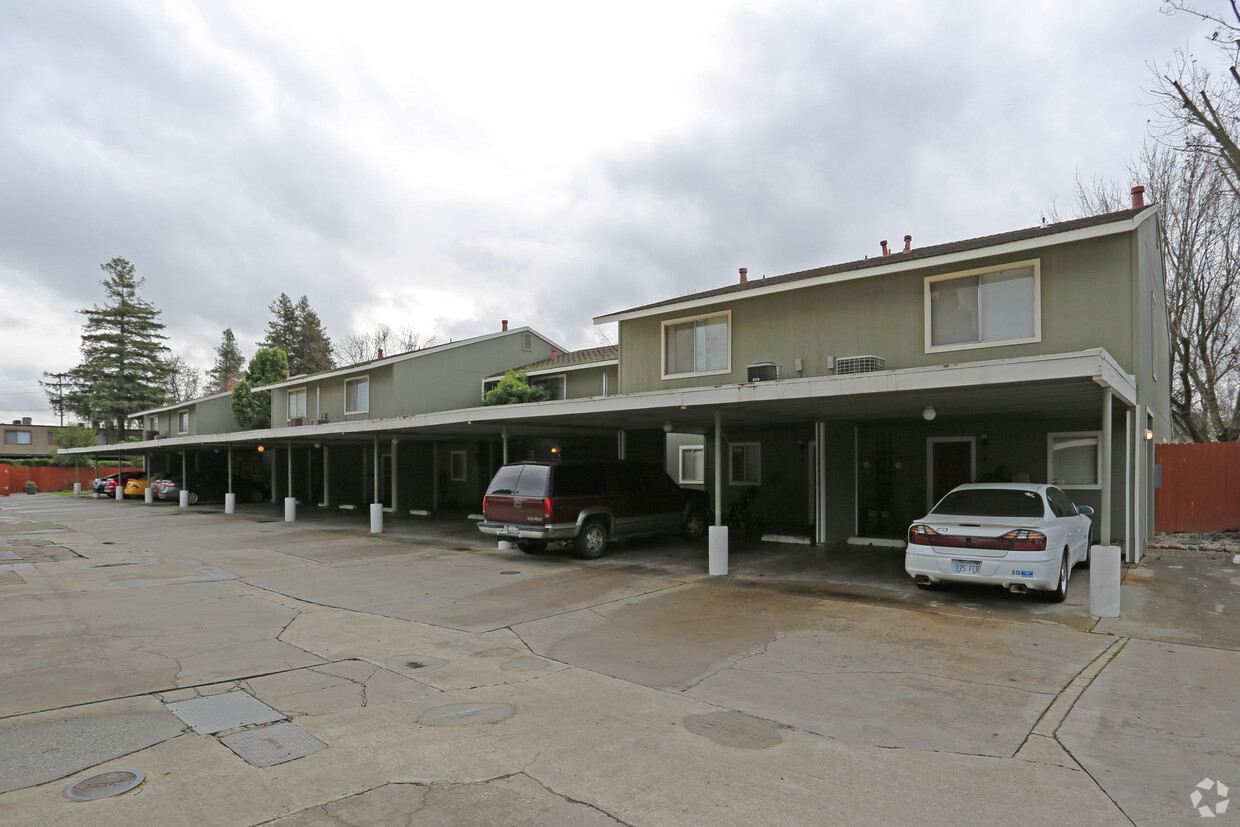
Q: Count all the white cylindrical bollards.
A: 11